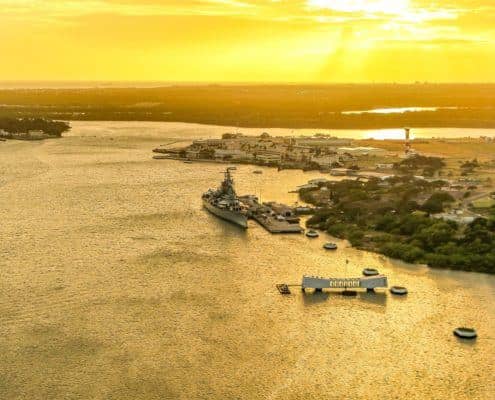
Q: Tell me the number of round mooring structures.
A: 5